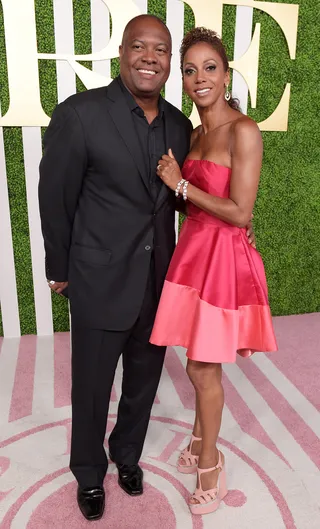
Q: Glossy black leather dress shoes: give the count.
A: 2